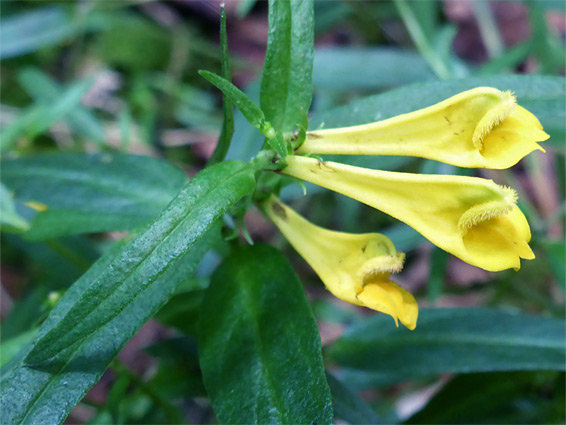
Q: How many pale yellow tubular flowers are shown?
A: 3